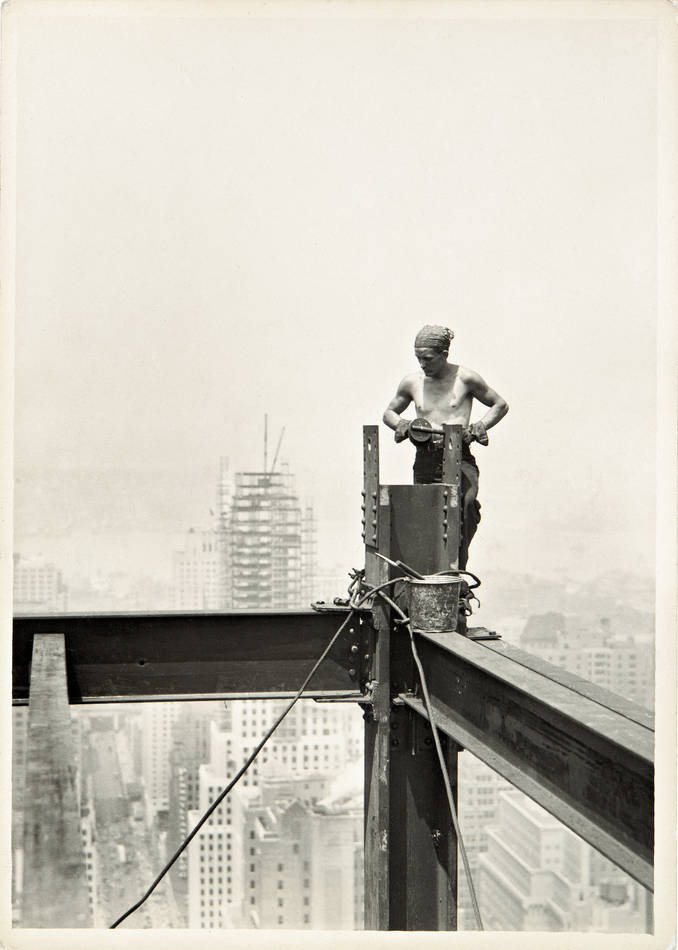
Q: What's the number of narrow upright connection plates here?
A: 2